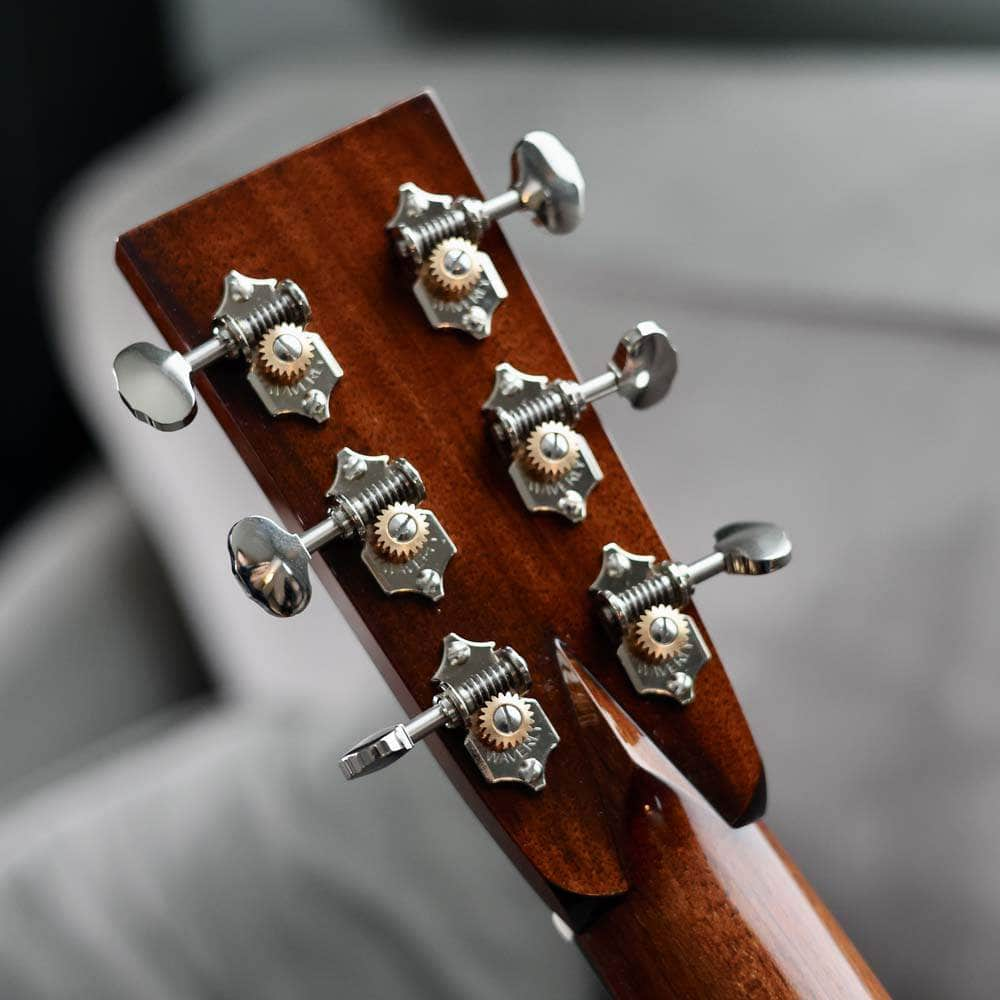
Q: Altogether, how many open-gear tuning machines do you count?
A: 6